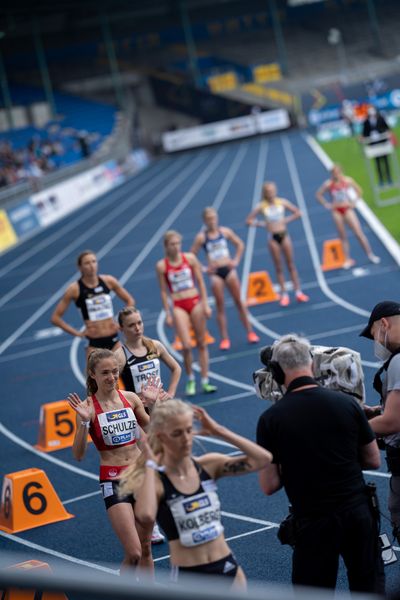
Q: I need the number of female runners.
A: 8